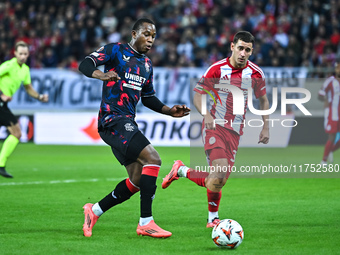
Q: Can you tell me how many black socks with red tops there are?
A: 2